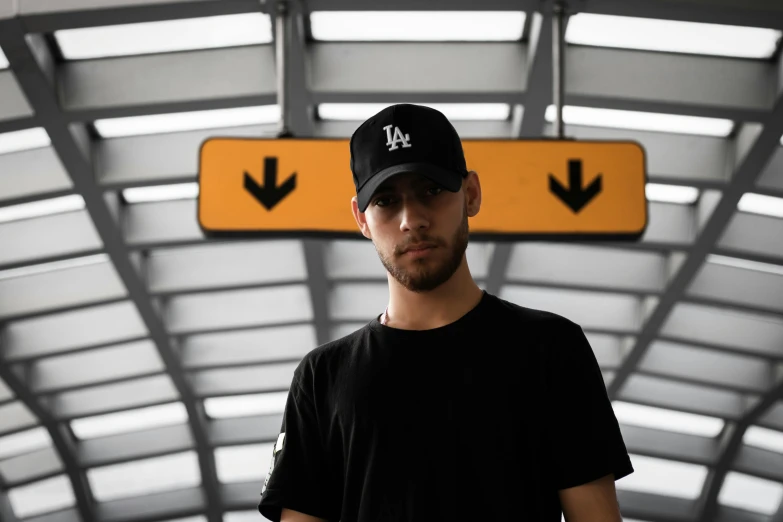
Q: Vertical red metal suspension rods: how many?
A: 0